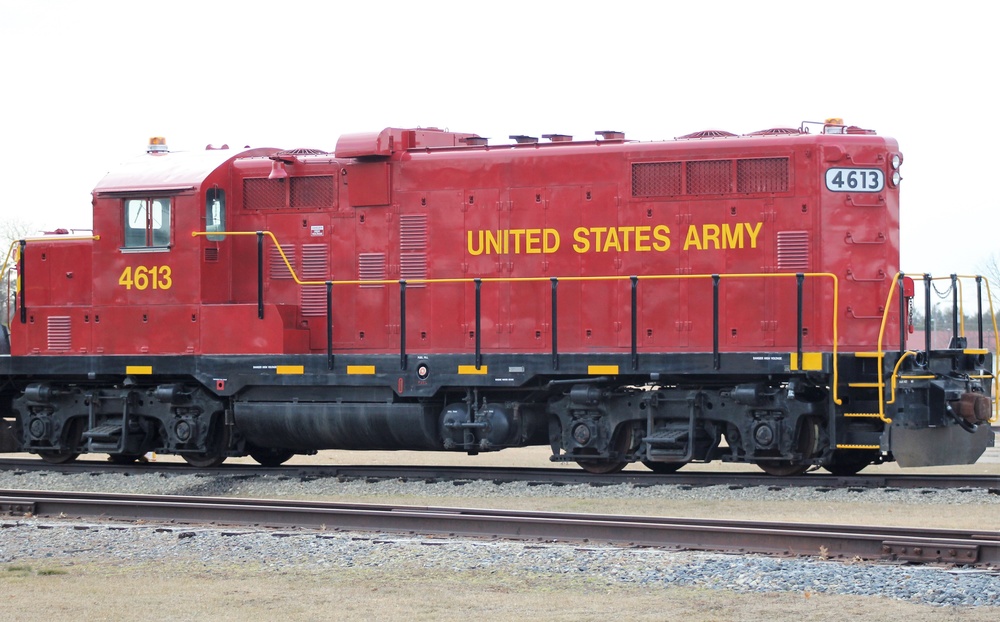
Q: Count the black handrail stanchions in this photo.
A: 13